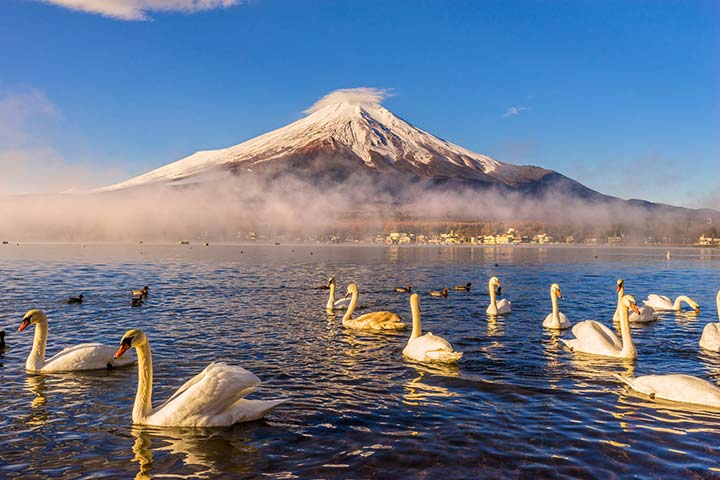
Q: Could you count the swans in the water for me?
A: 12